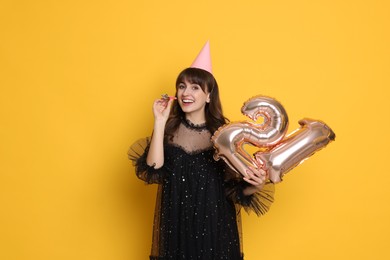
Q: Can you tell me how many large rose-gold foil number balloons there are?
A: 2